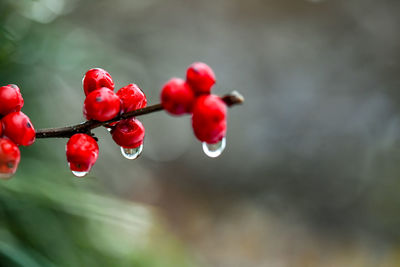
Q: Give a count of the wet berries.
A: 11